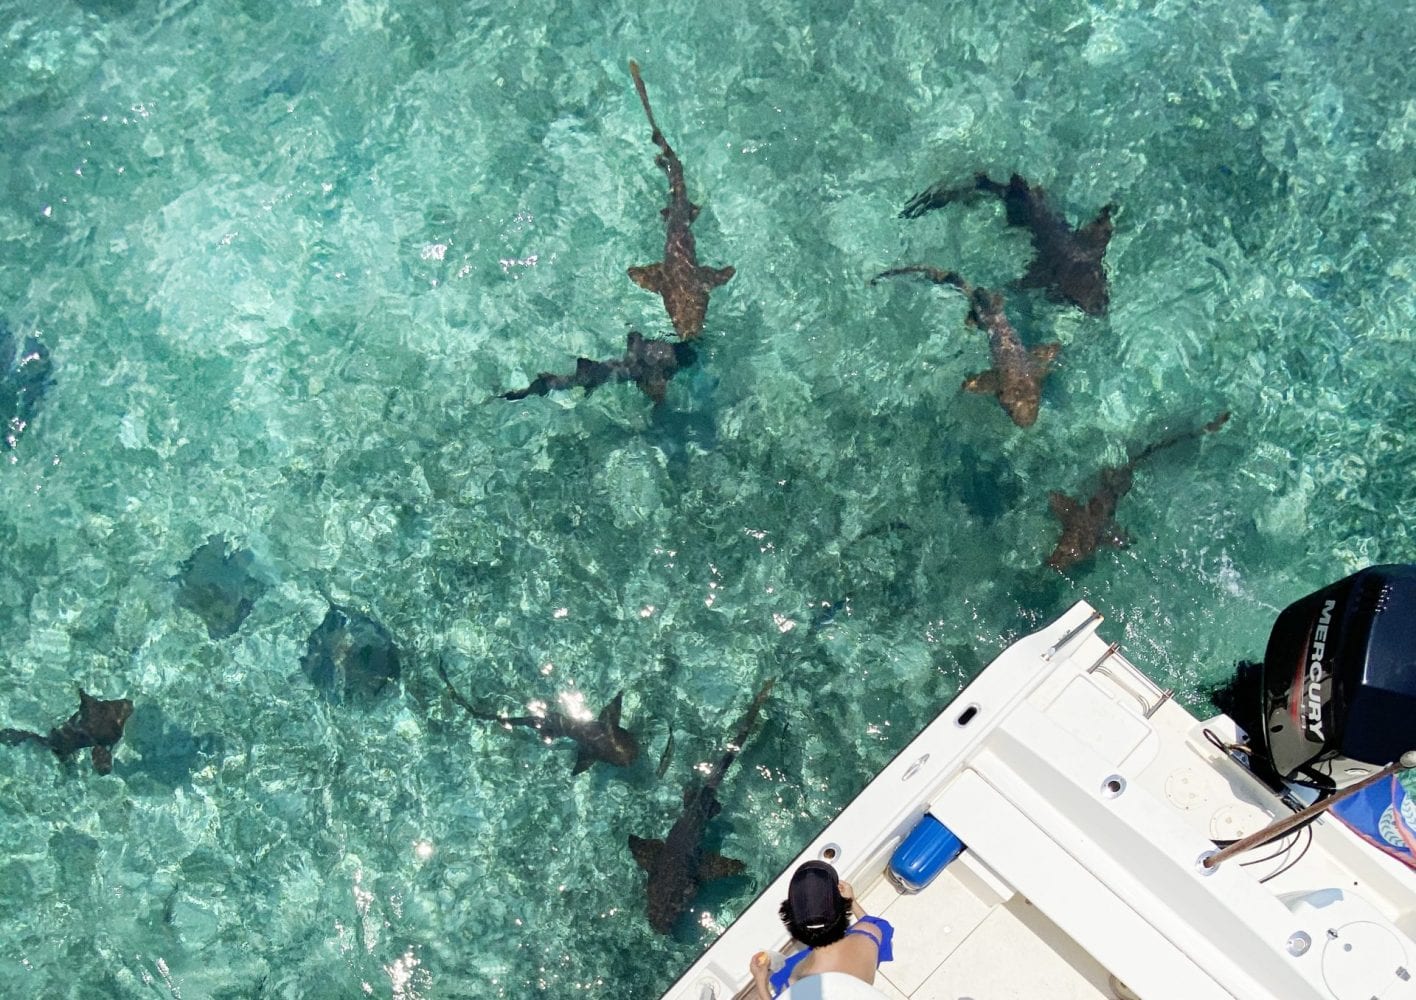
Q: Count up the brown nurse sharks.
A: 8